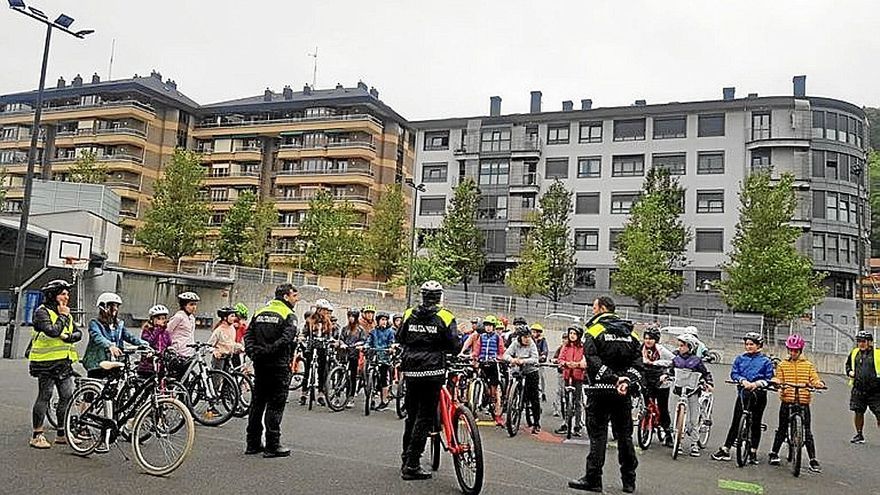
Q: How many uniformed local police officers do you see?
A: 3